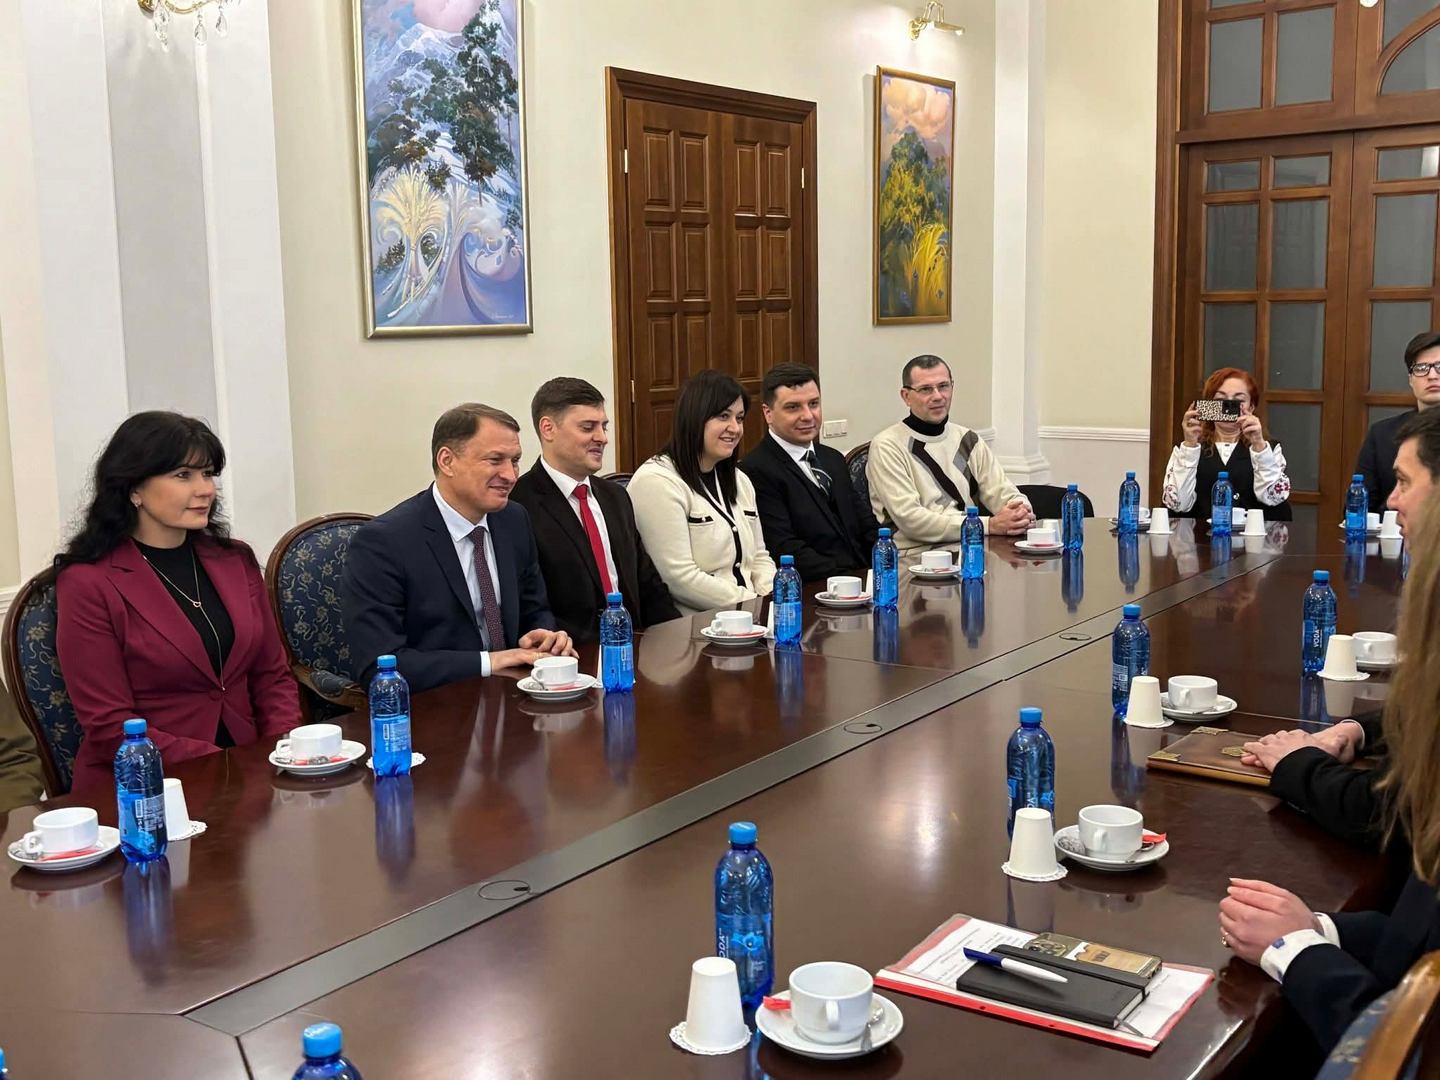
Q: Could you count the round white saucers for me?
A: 14